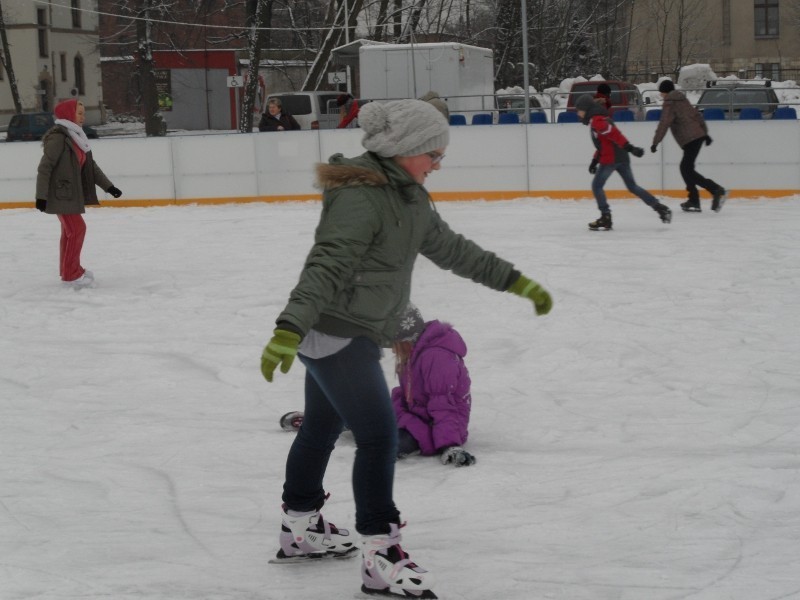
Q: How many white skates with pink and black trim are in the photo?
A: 2